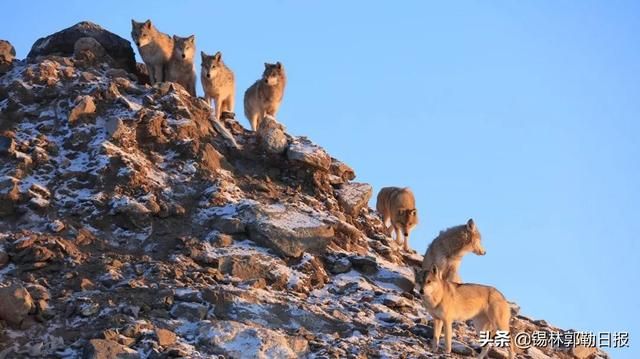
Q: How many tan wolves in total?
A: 7